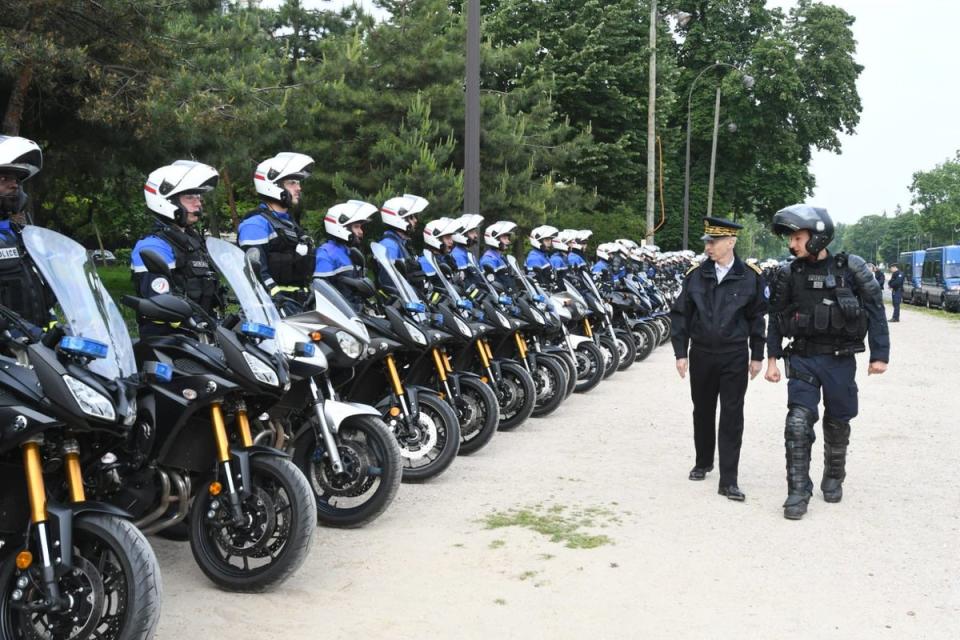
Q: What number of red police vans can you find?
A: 0